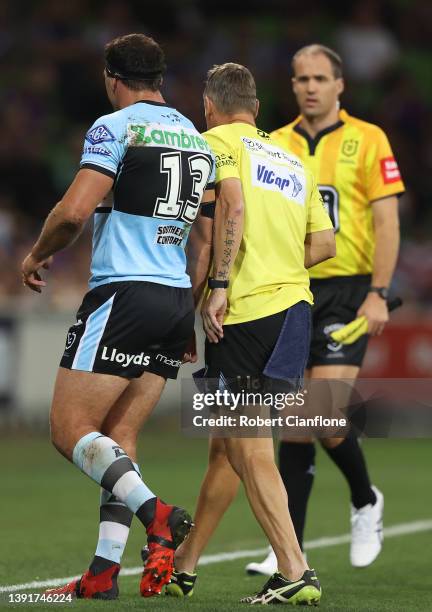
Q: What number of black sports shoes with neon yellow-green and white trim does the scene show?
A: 2